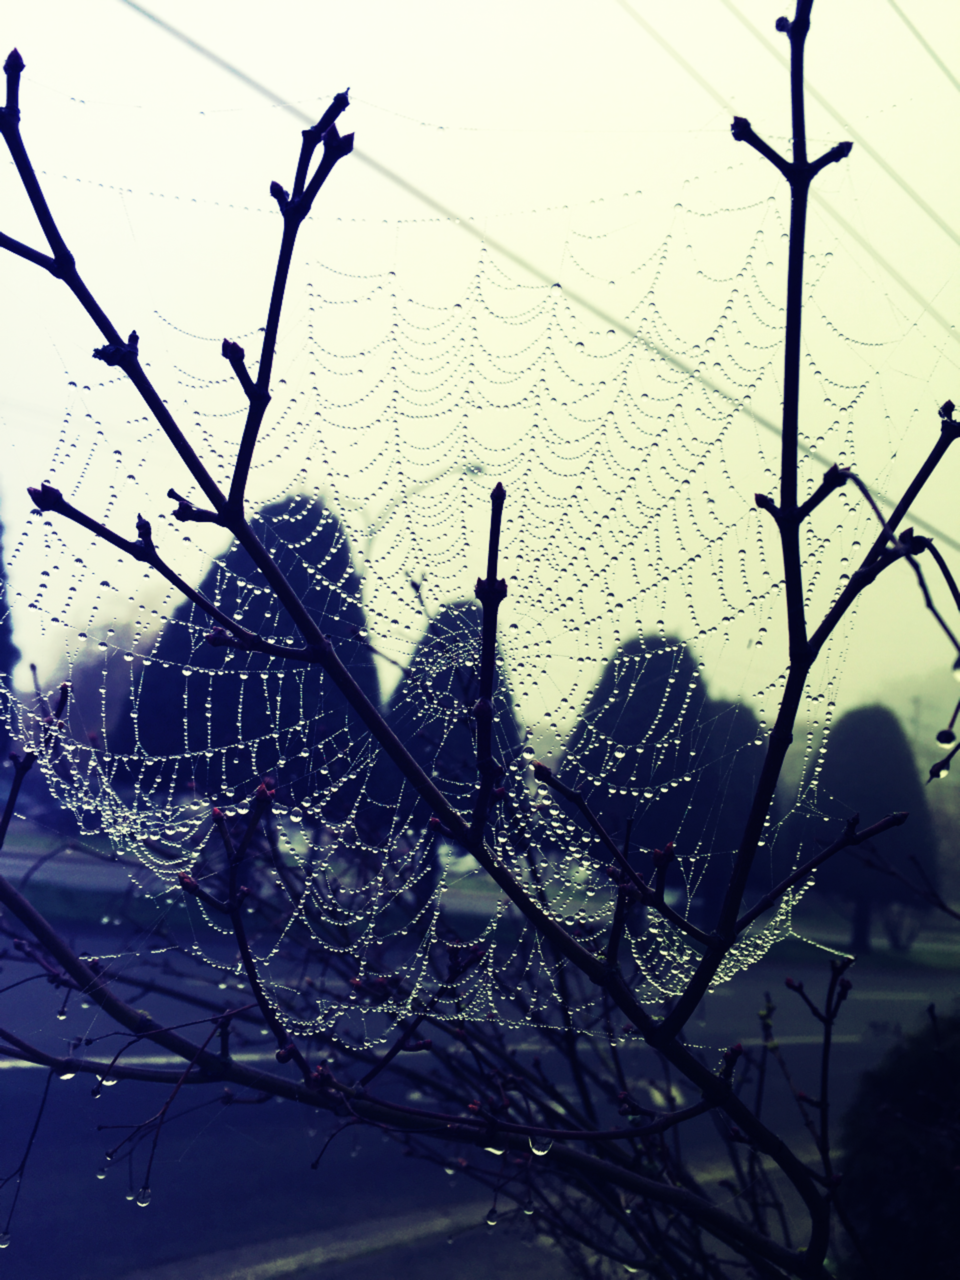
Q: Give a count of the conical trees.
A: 5